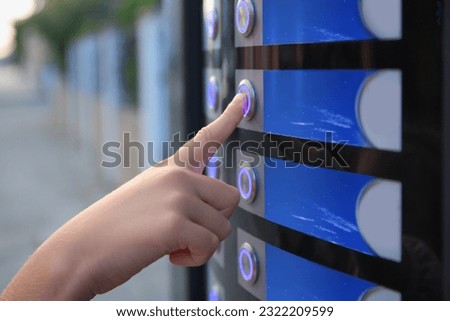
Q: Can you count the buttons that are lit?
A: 8